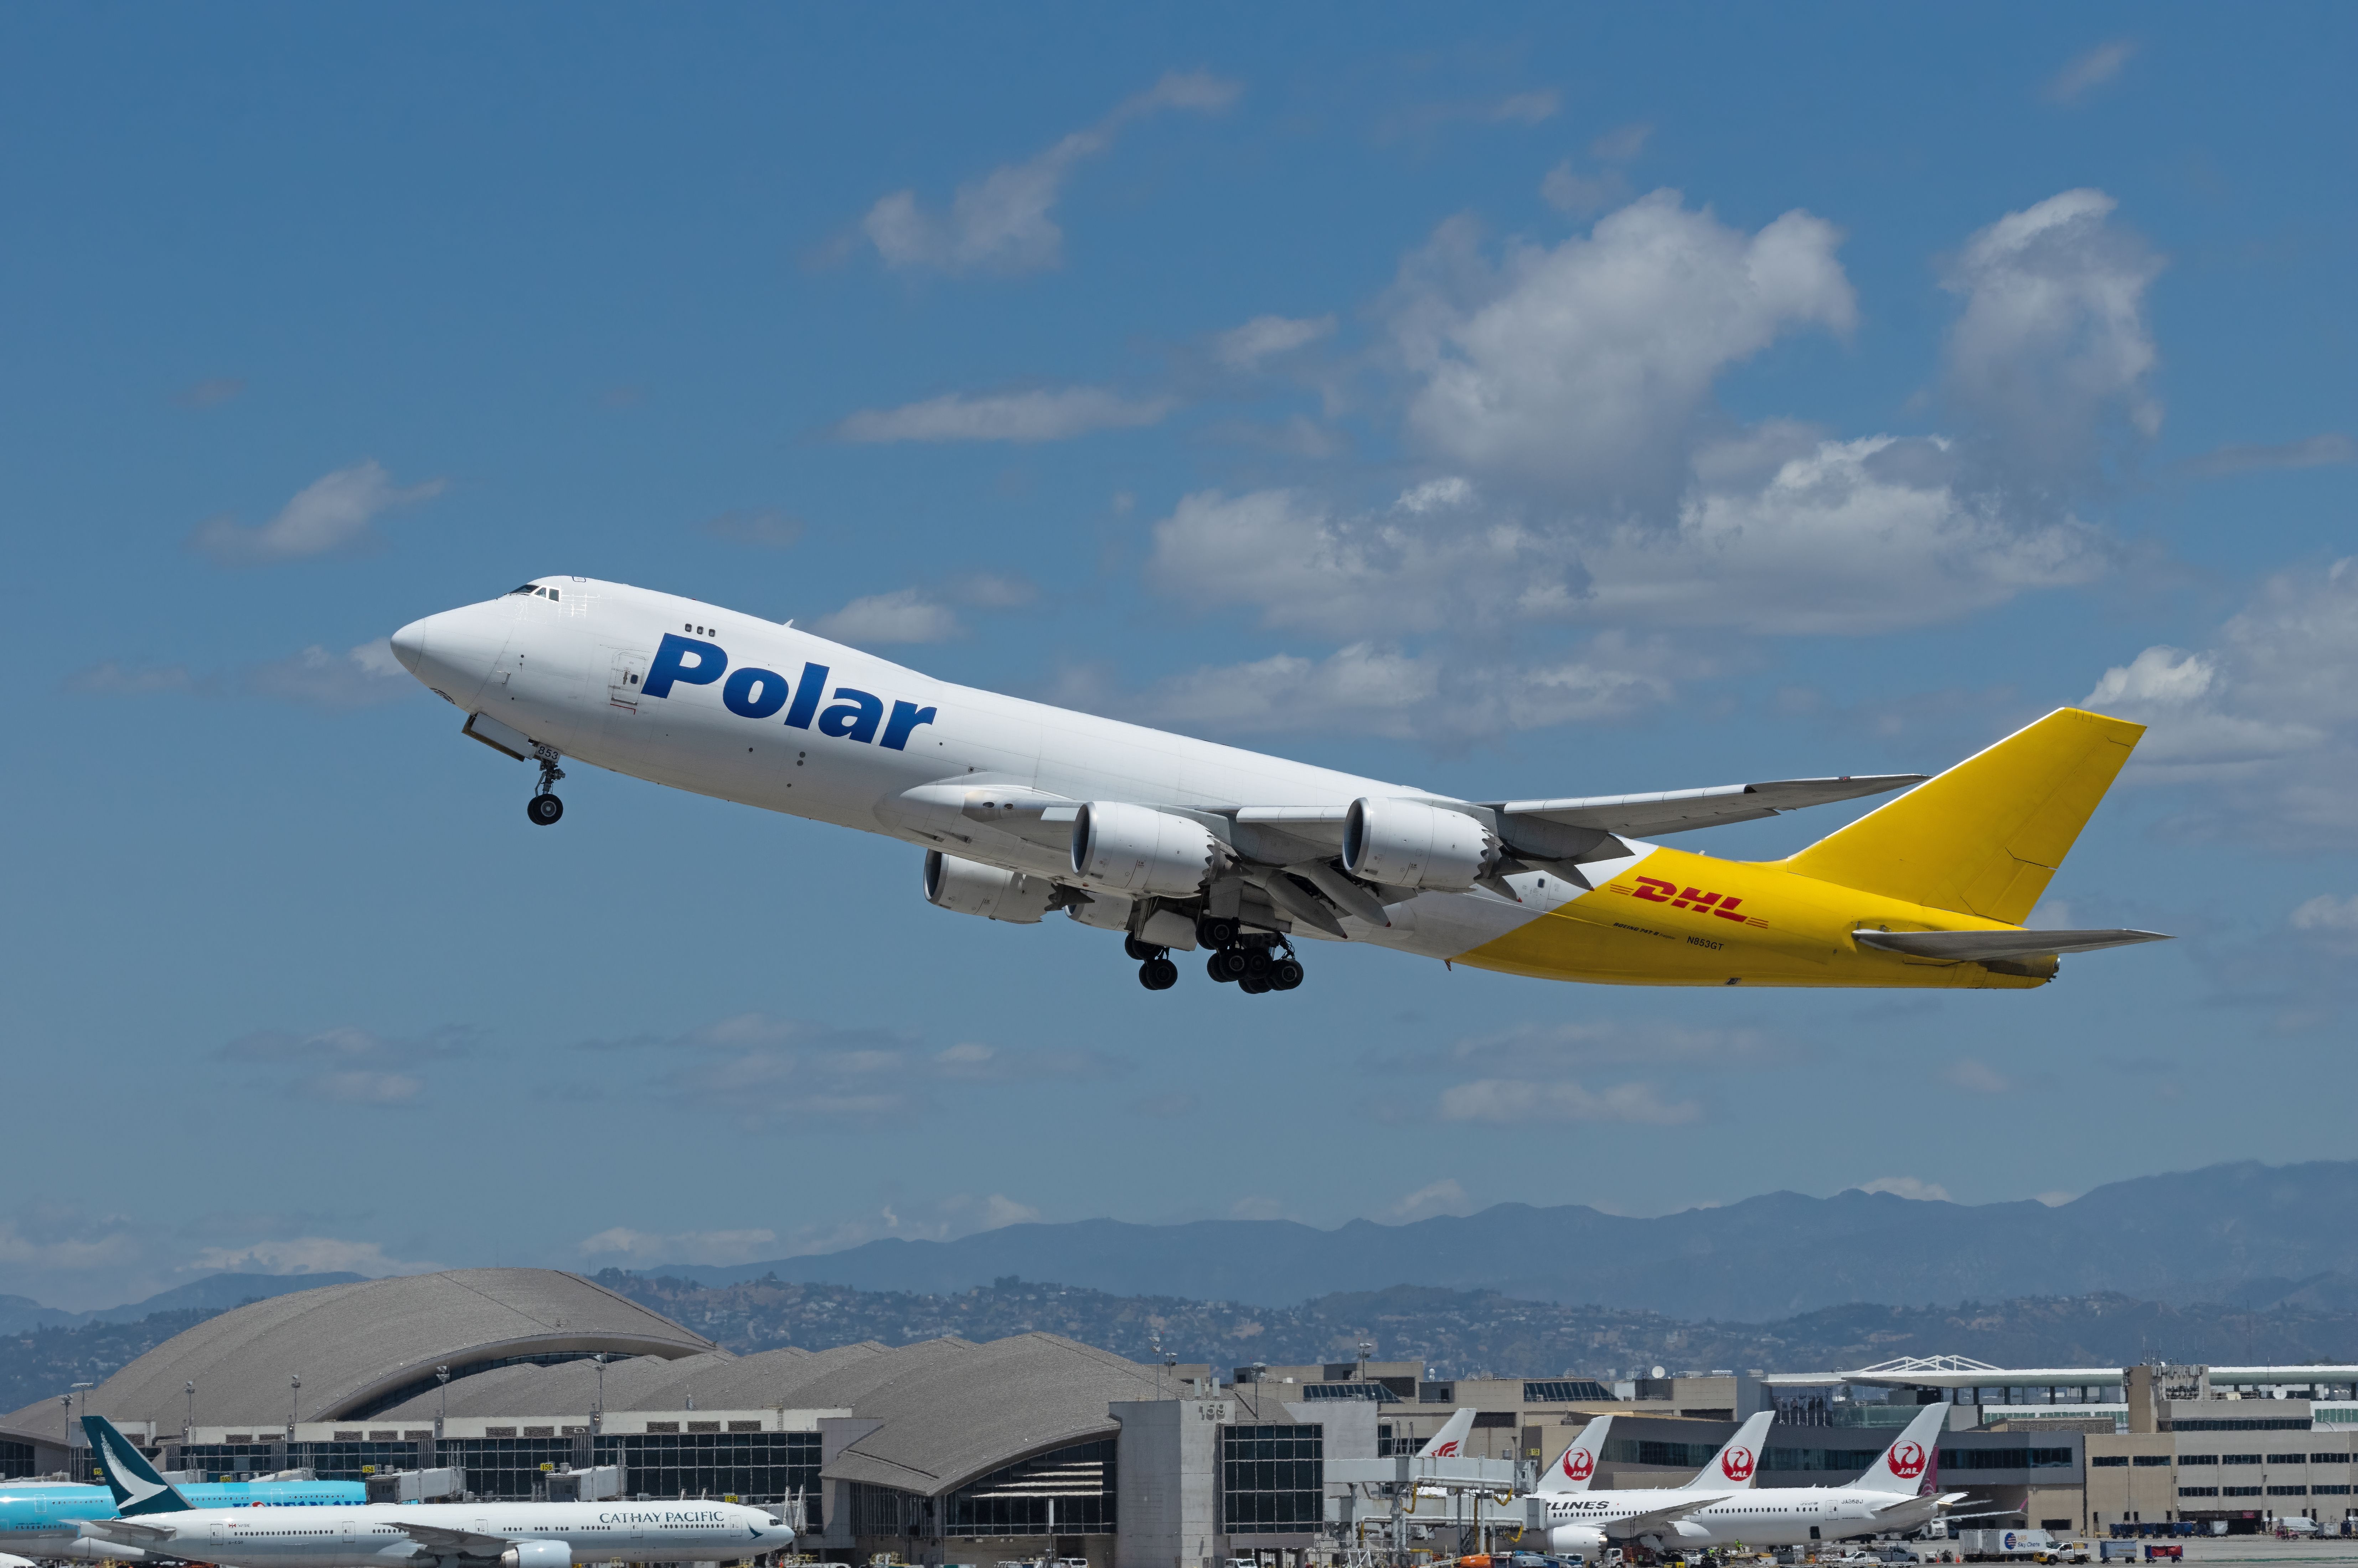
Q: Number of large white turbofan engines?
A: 4